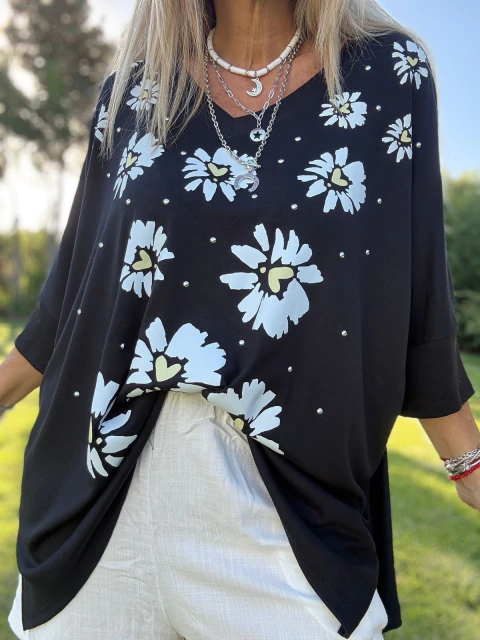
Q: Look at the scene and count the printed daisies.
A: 13